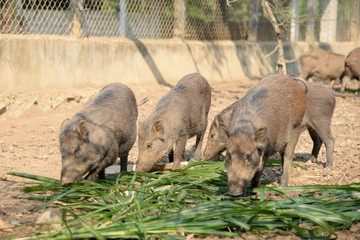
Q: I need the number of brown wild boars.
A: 6